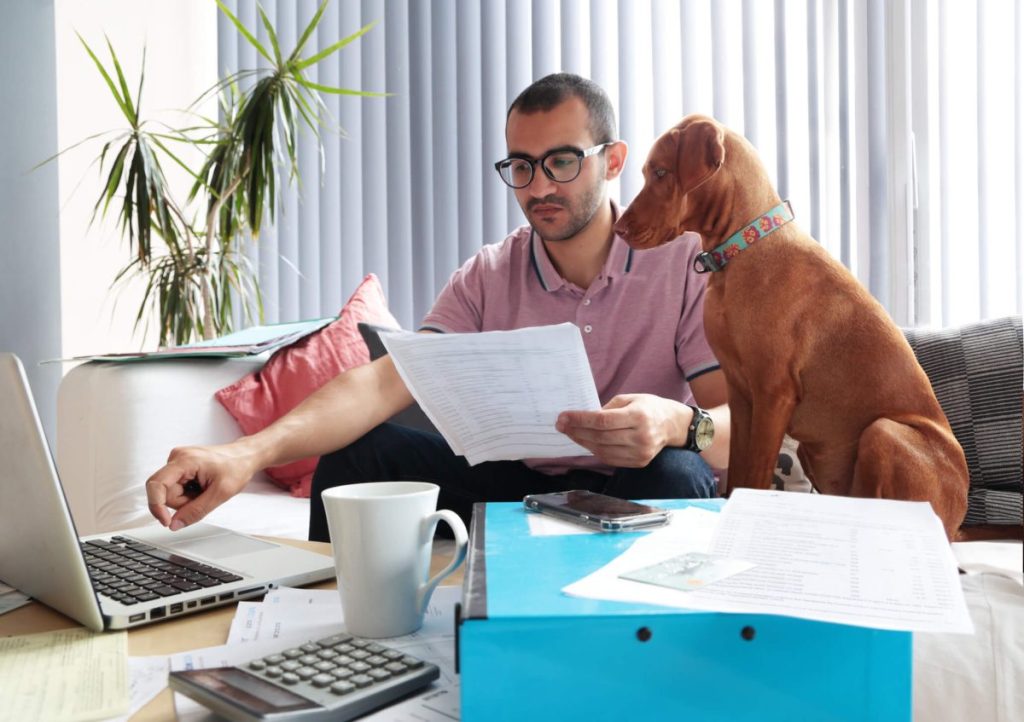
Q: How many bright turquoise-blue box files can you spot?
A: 1